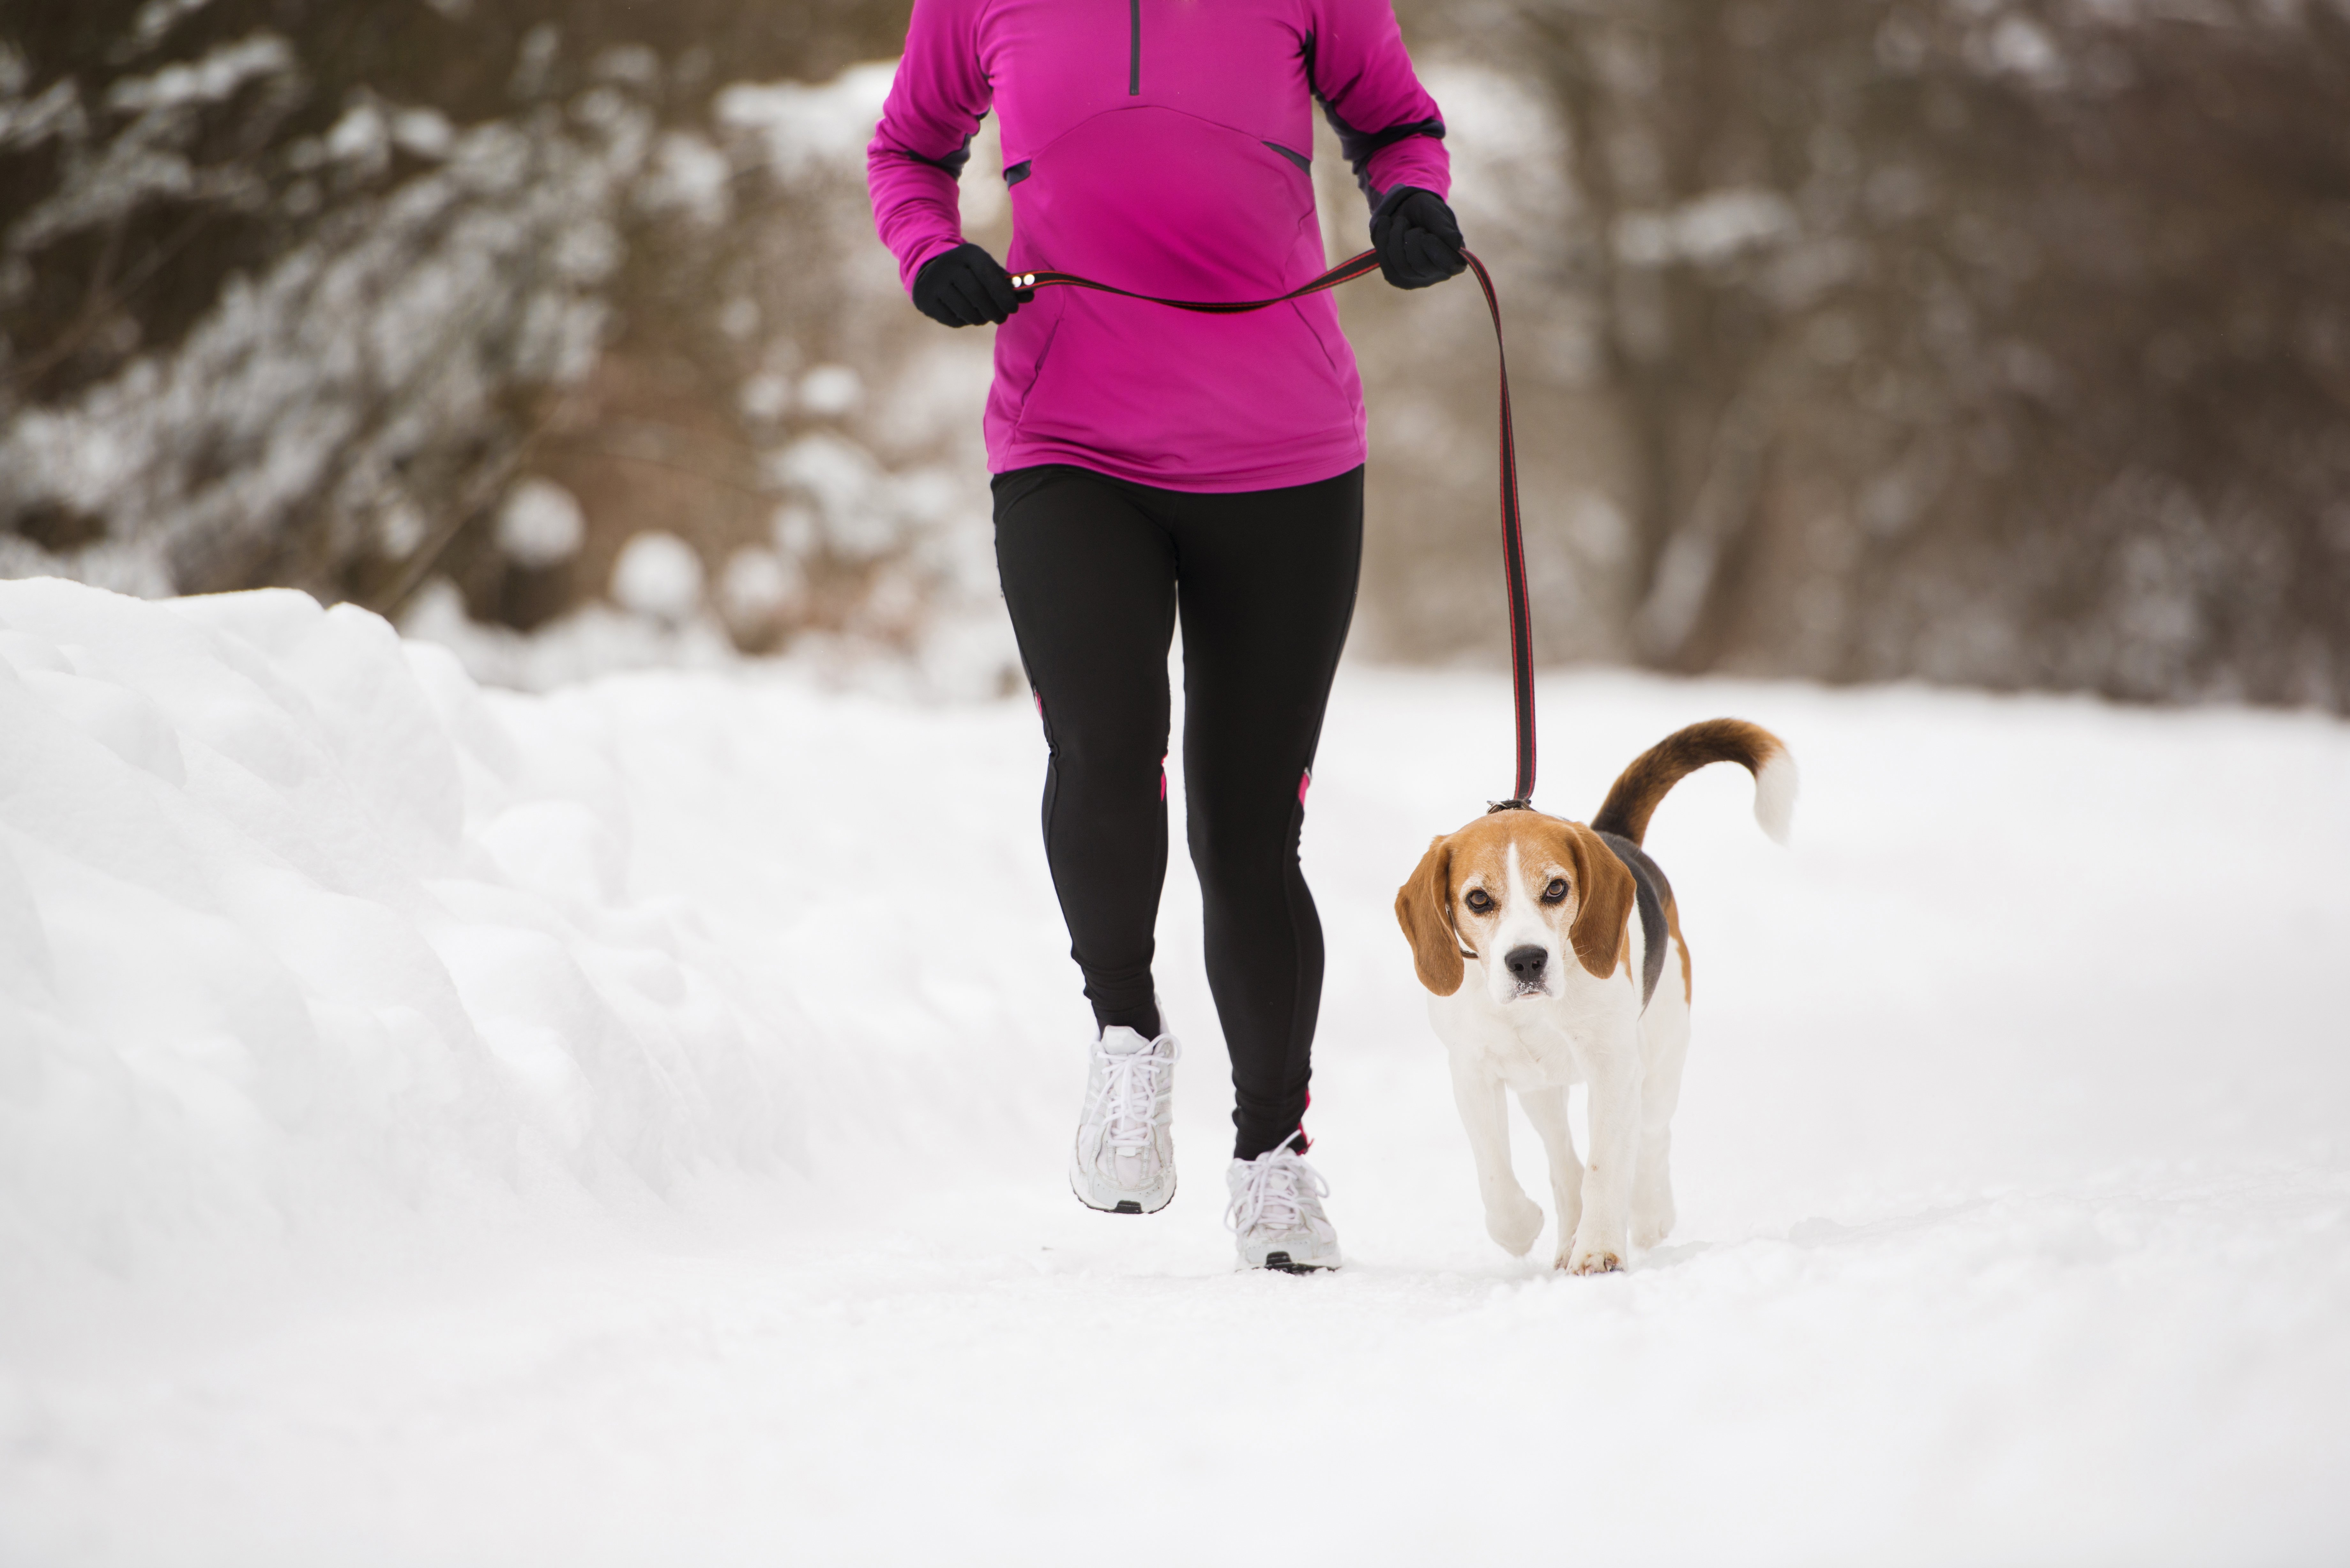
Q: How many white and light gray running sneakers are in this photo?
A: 2